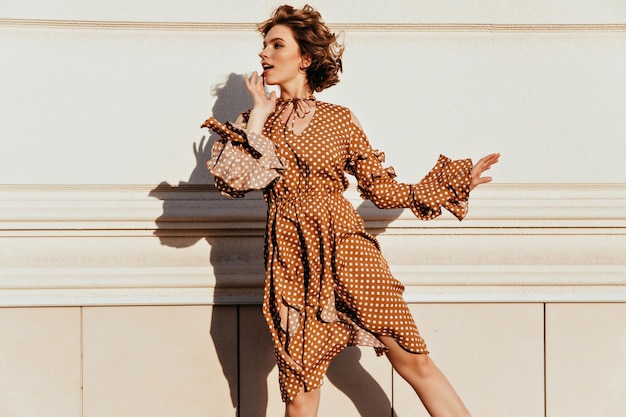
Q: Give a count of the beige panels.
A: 5